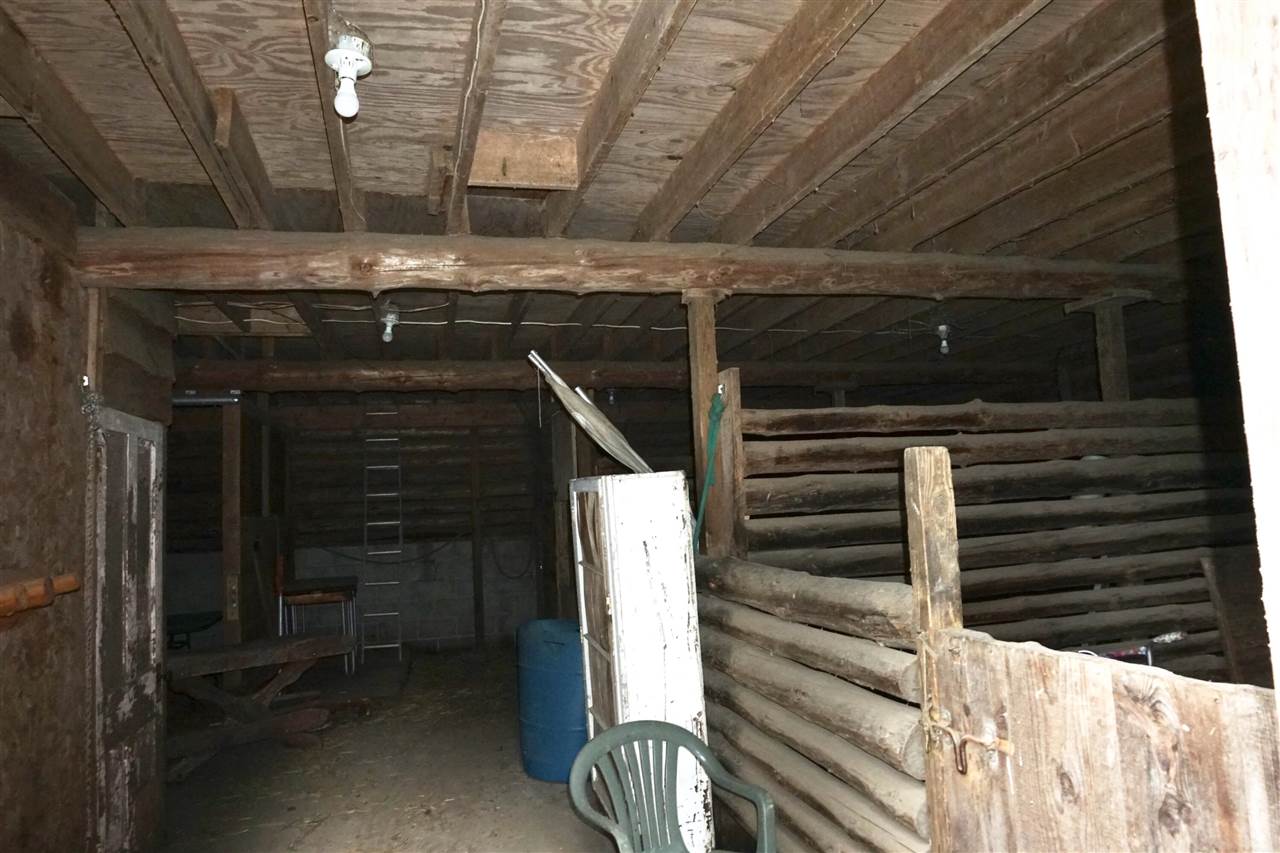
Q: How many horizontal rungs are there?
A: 9